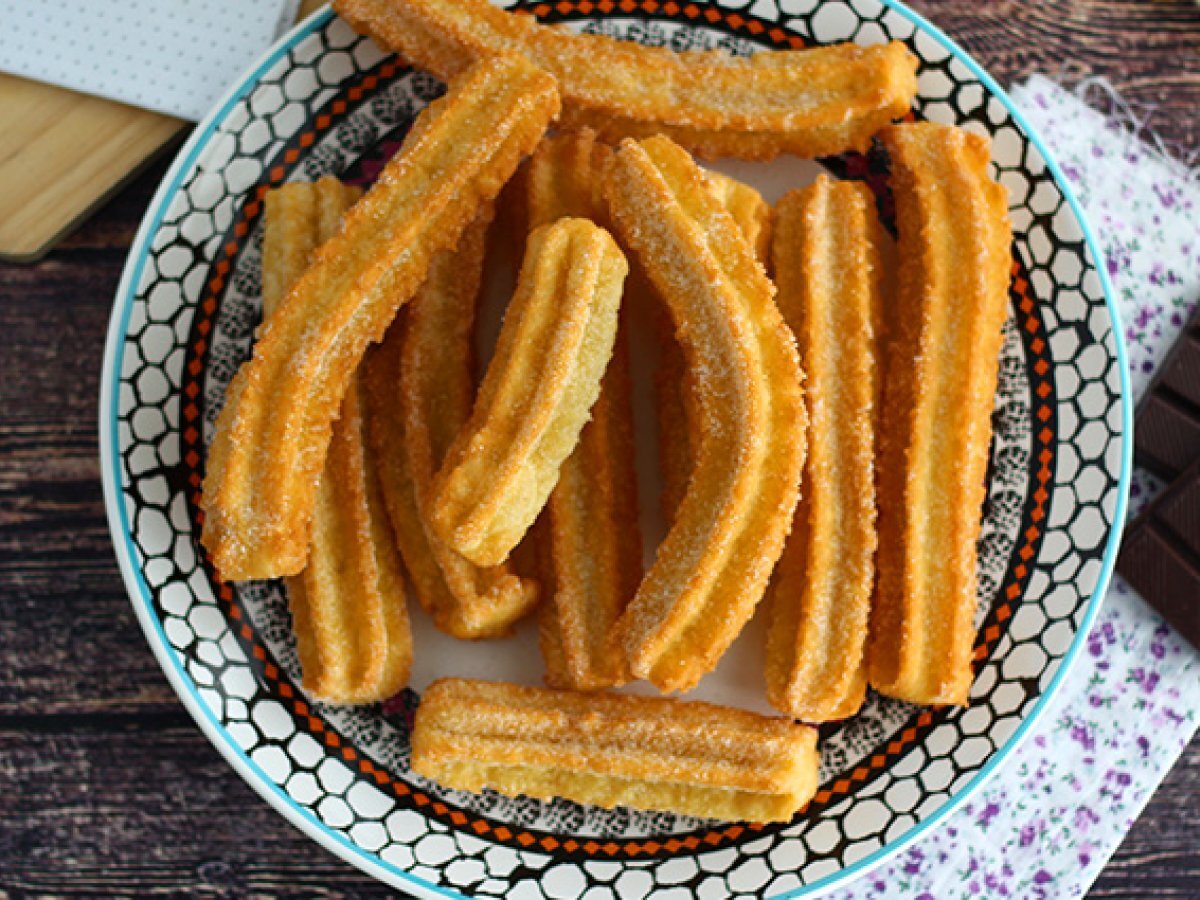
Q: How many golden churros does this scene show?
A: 11